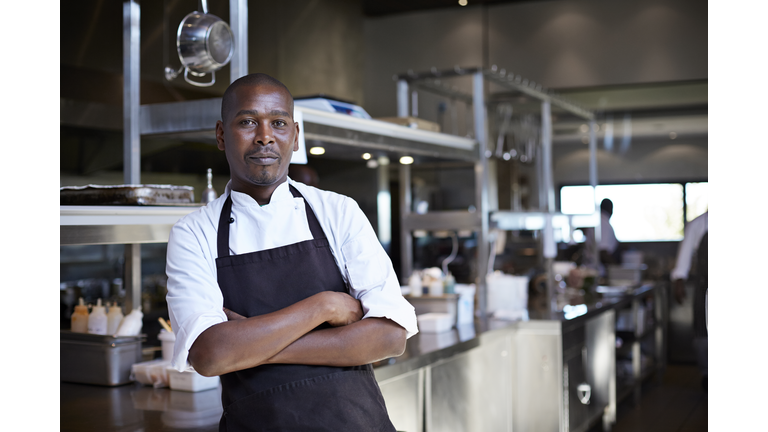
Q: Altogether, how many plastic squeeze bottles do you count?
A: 4